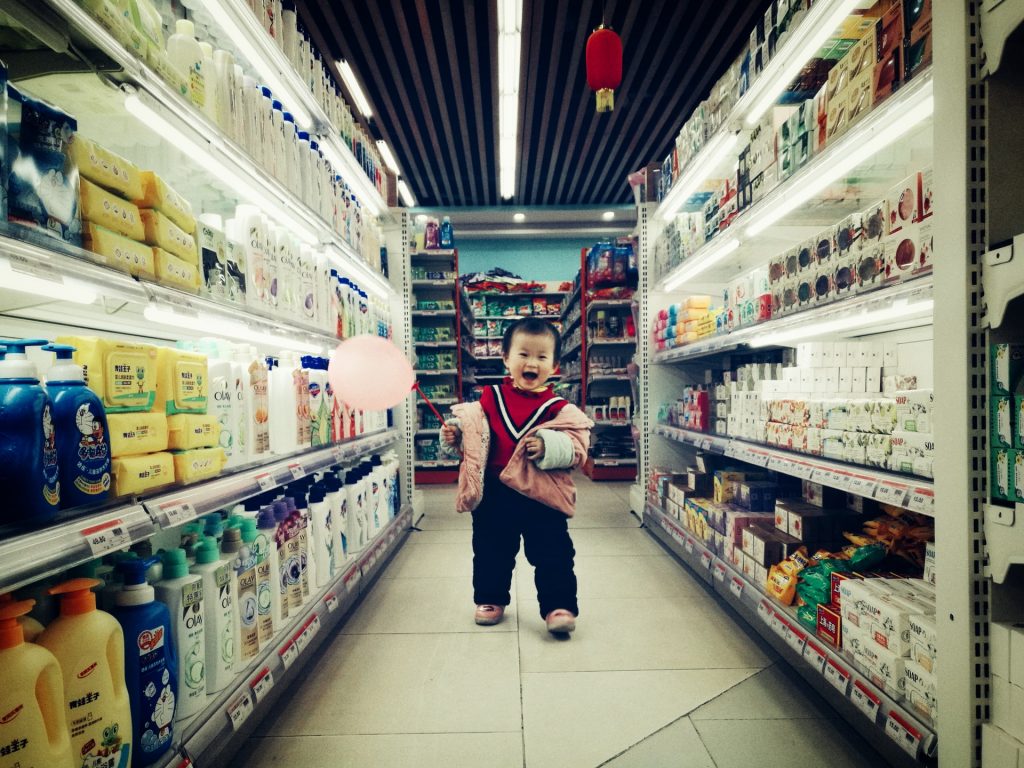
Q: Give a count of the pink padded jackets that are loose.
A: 1